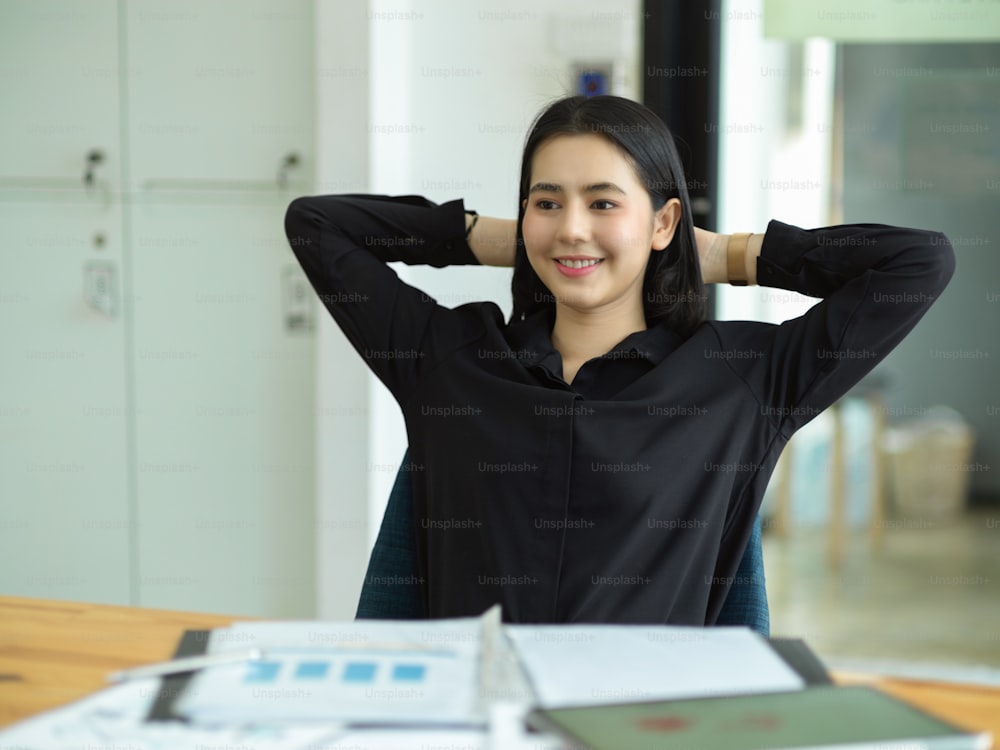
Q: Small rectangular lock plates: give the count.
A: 2